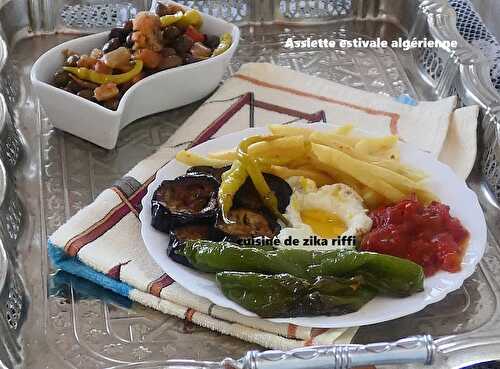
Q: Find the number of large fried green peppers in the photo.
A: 2